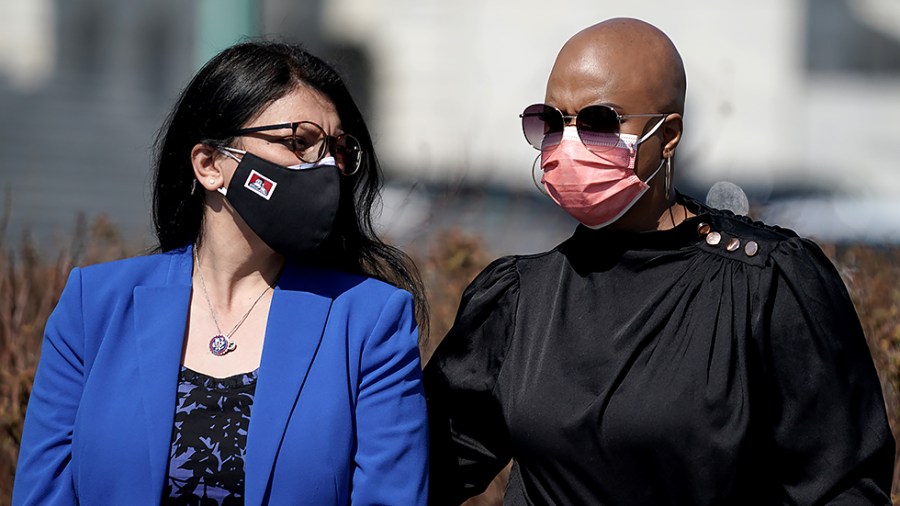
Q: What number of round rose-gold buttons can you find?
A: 4